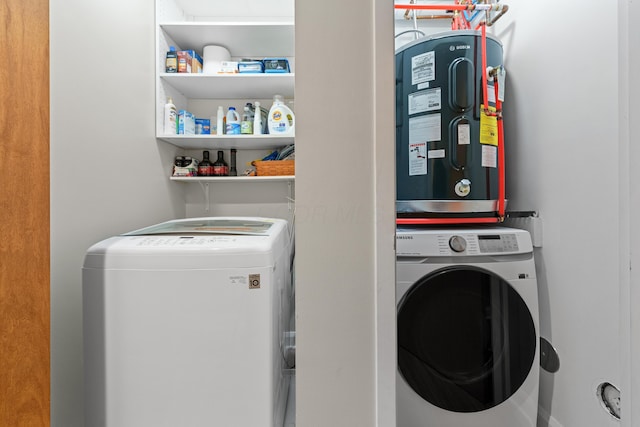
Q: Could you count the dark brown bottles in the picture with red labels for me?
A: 2